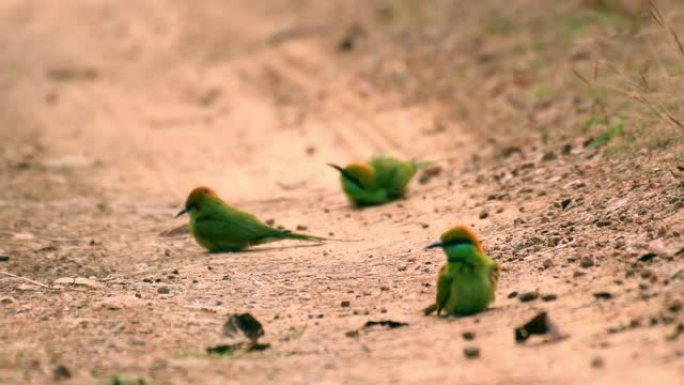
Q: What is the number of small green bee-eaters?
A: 3